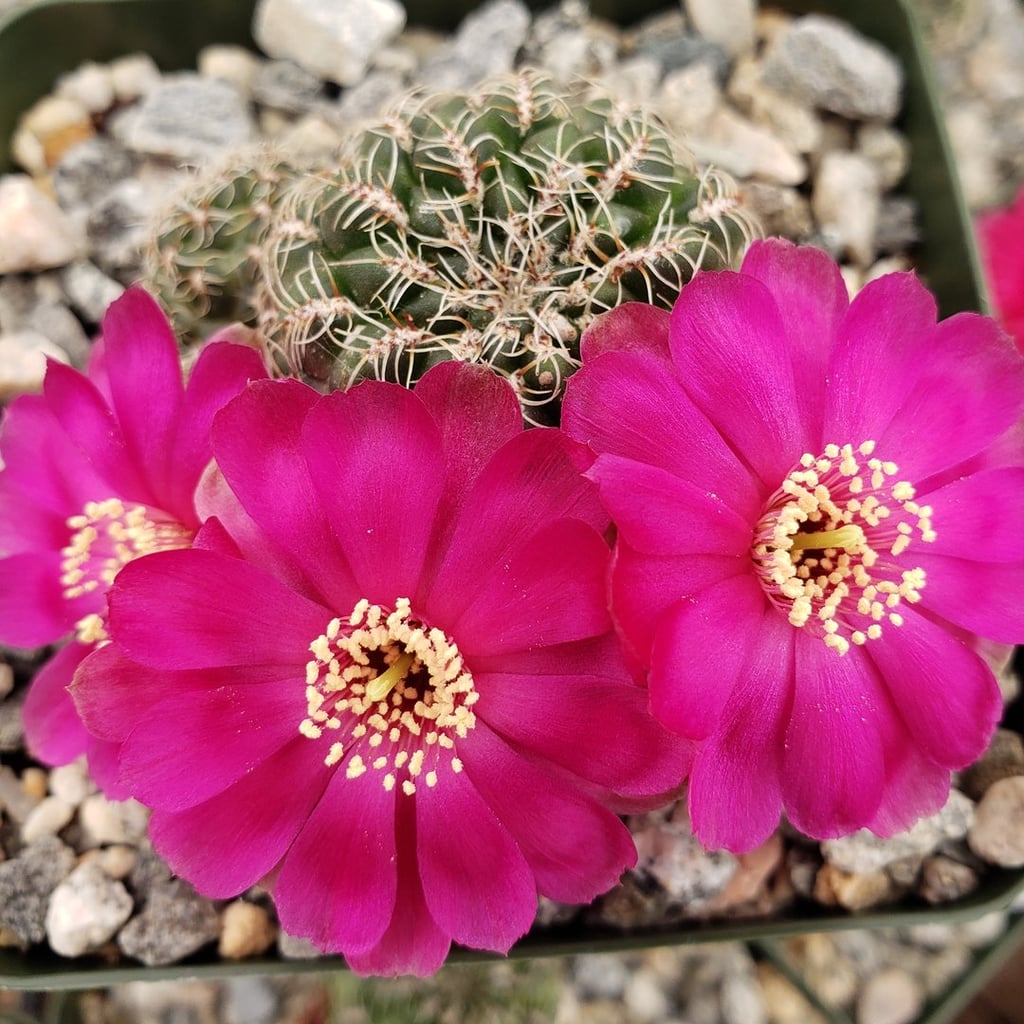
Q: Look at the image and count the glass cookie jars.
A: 0